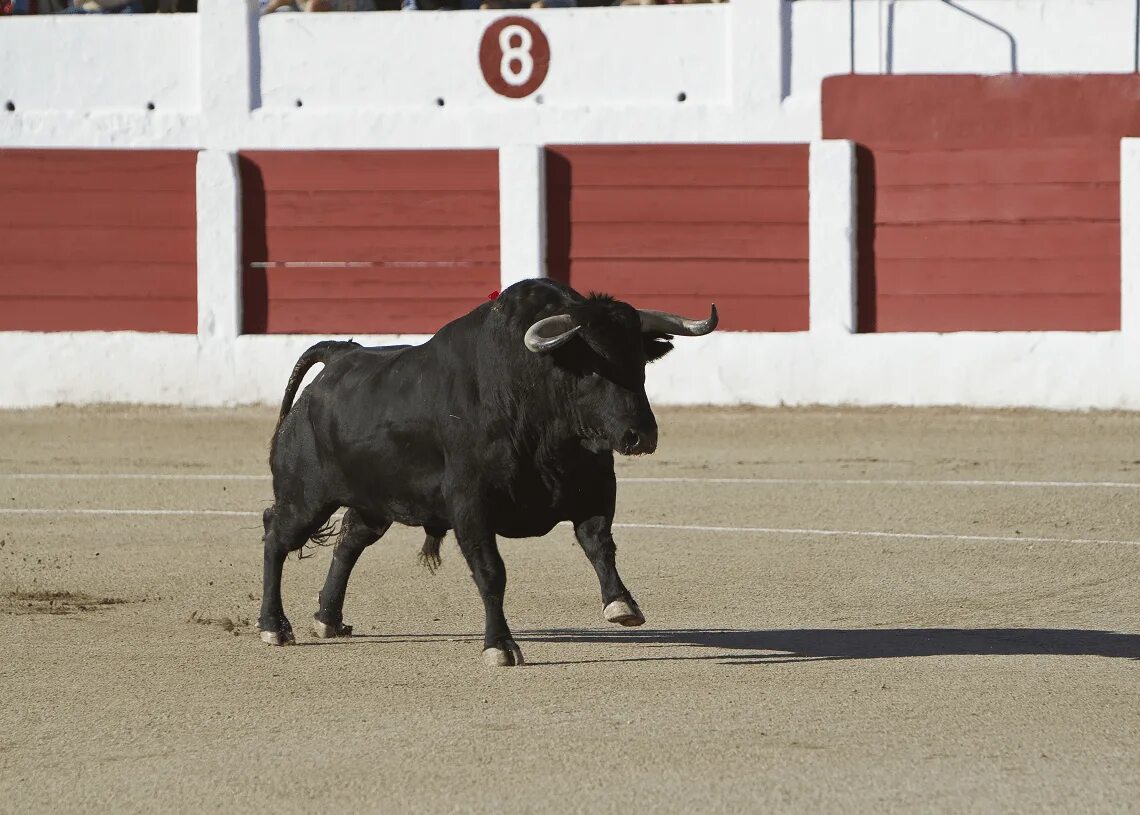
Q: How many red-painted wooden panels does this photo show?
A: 4